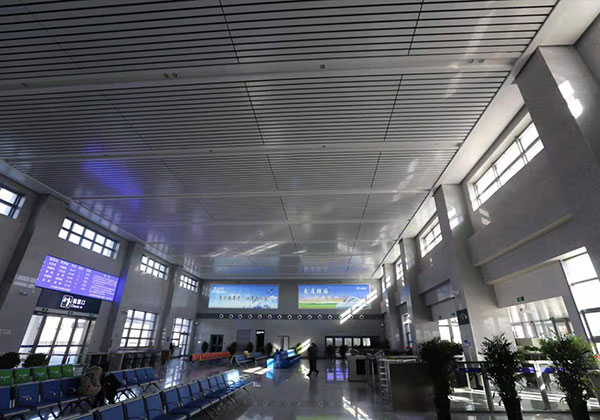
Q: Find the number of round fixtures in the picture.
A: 15